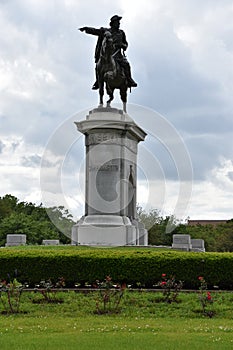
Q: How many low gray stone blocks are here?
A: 4